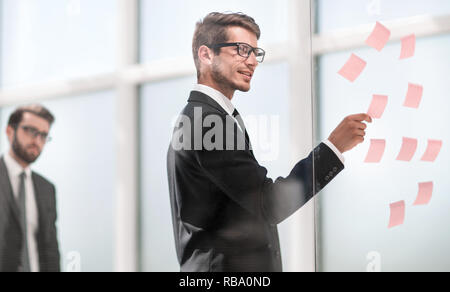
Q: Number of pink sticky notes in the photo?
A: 10